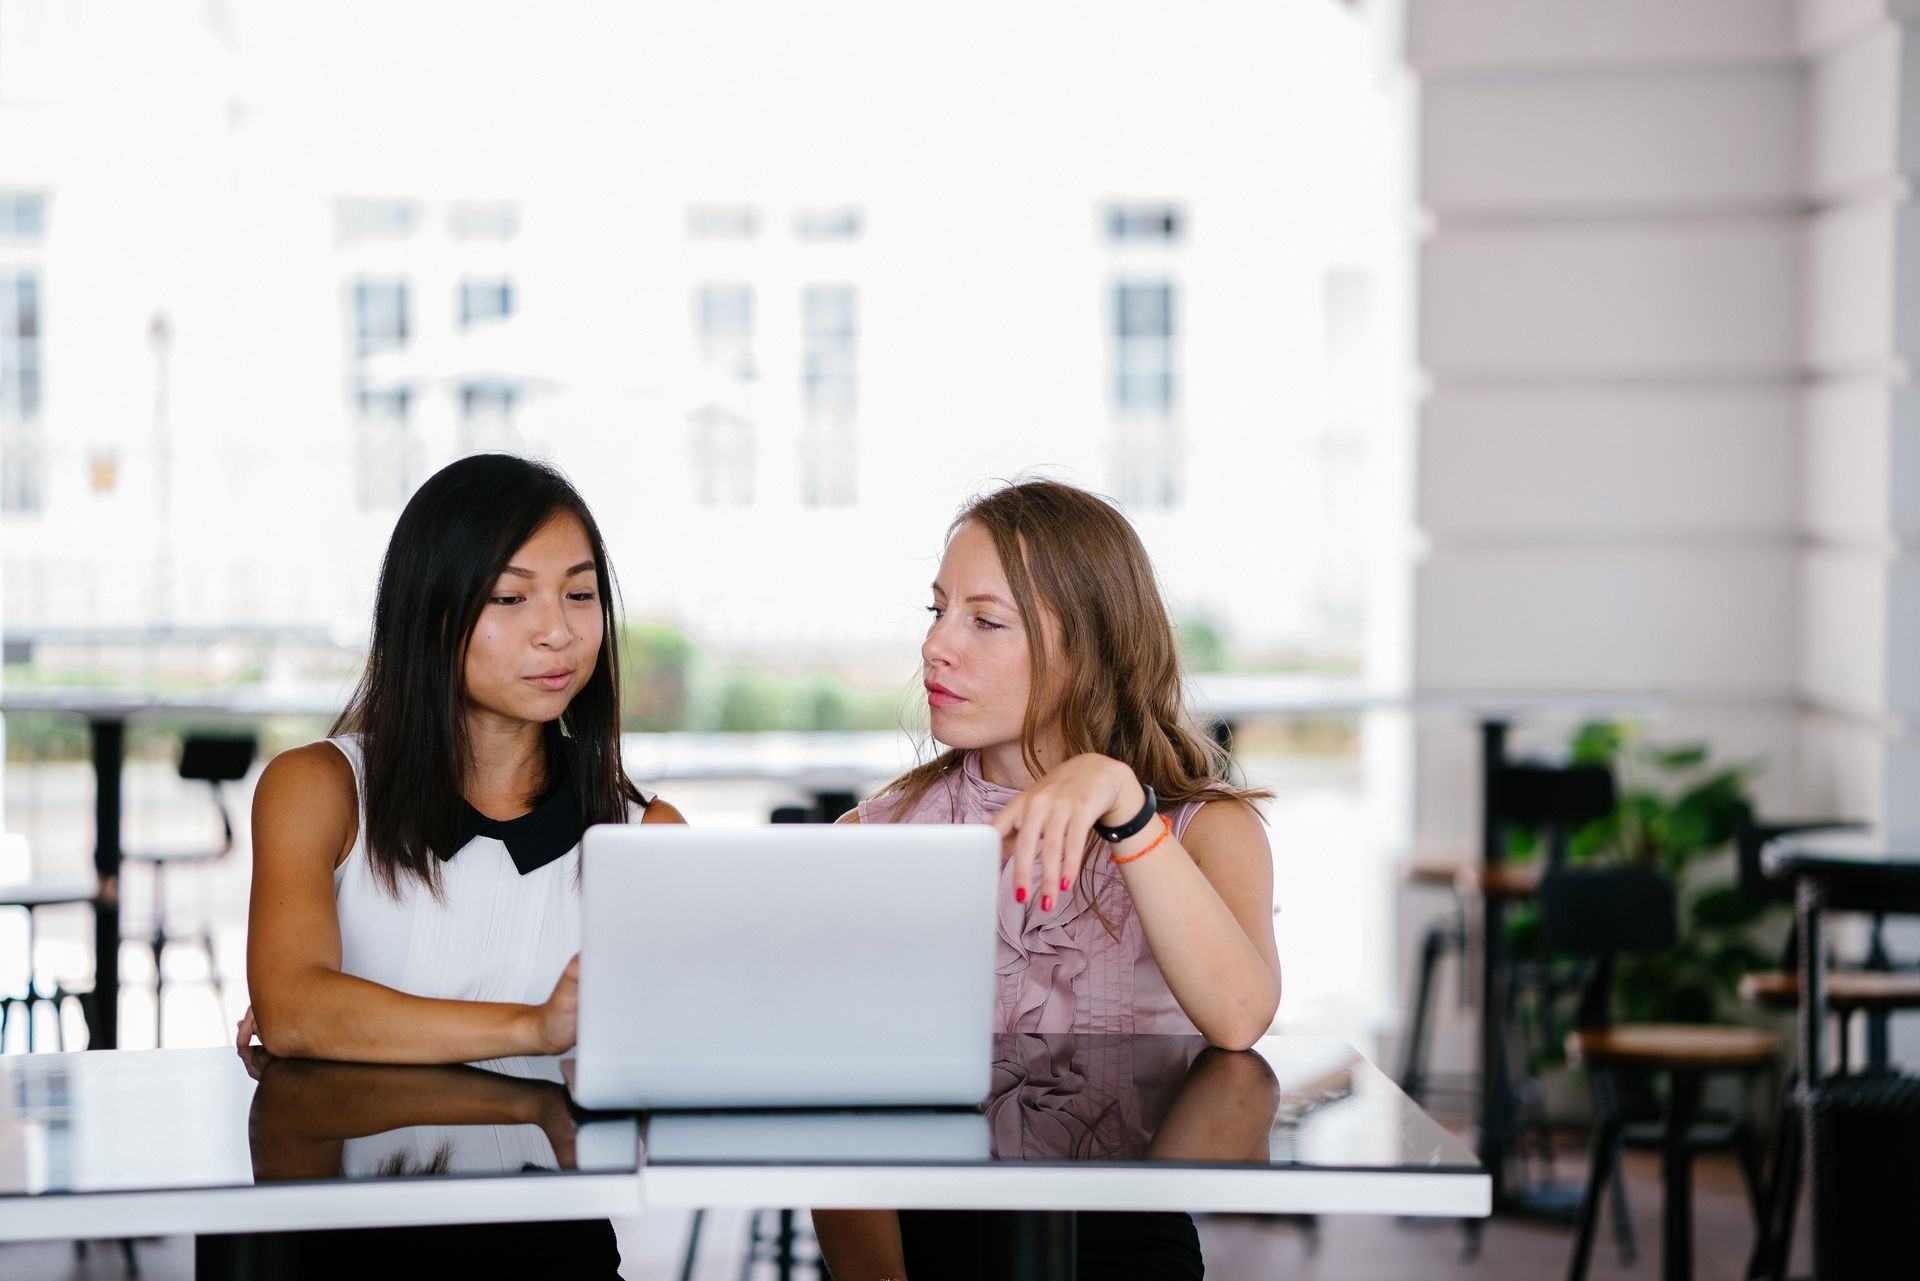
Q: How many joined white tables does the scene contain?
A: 2